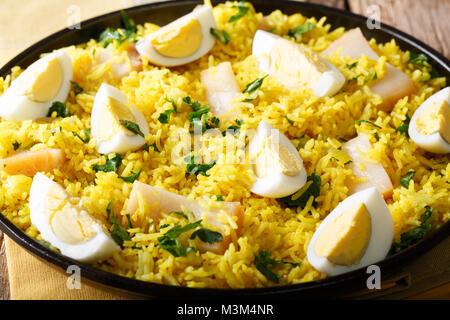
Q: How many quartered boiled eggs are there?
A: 8